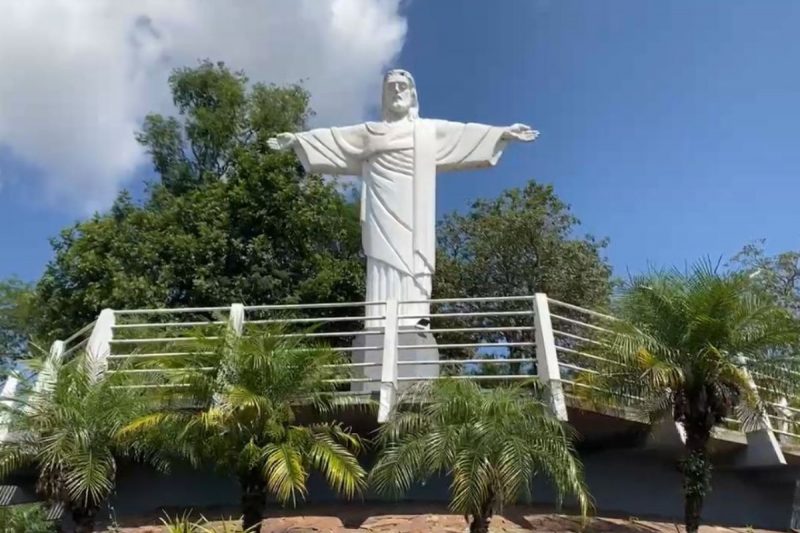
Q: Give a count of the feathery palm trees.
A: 4